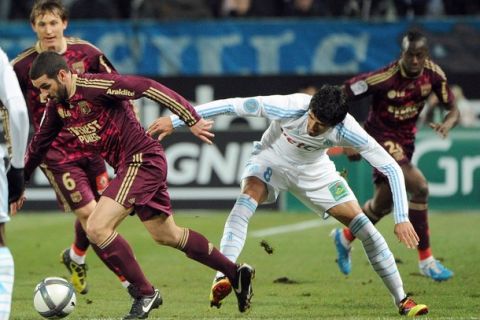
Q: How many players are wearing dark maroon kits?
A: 3